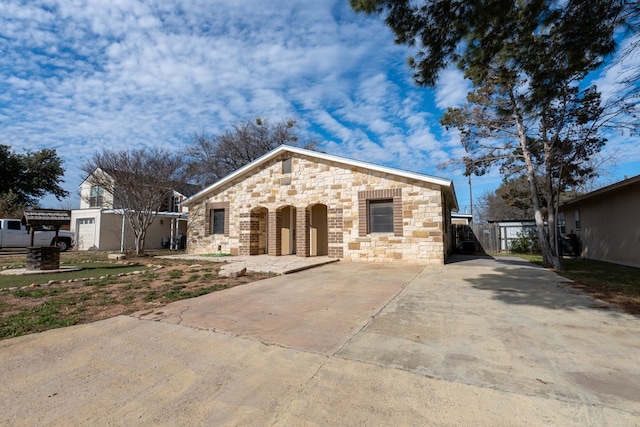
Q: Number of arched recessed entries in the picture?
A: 3